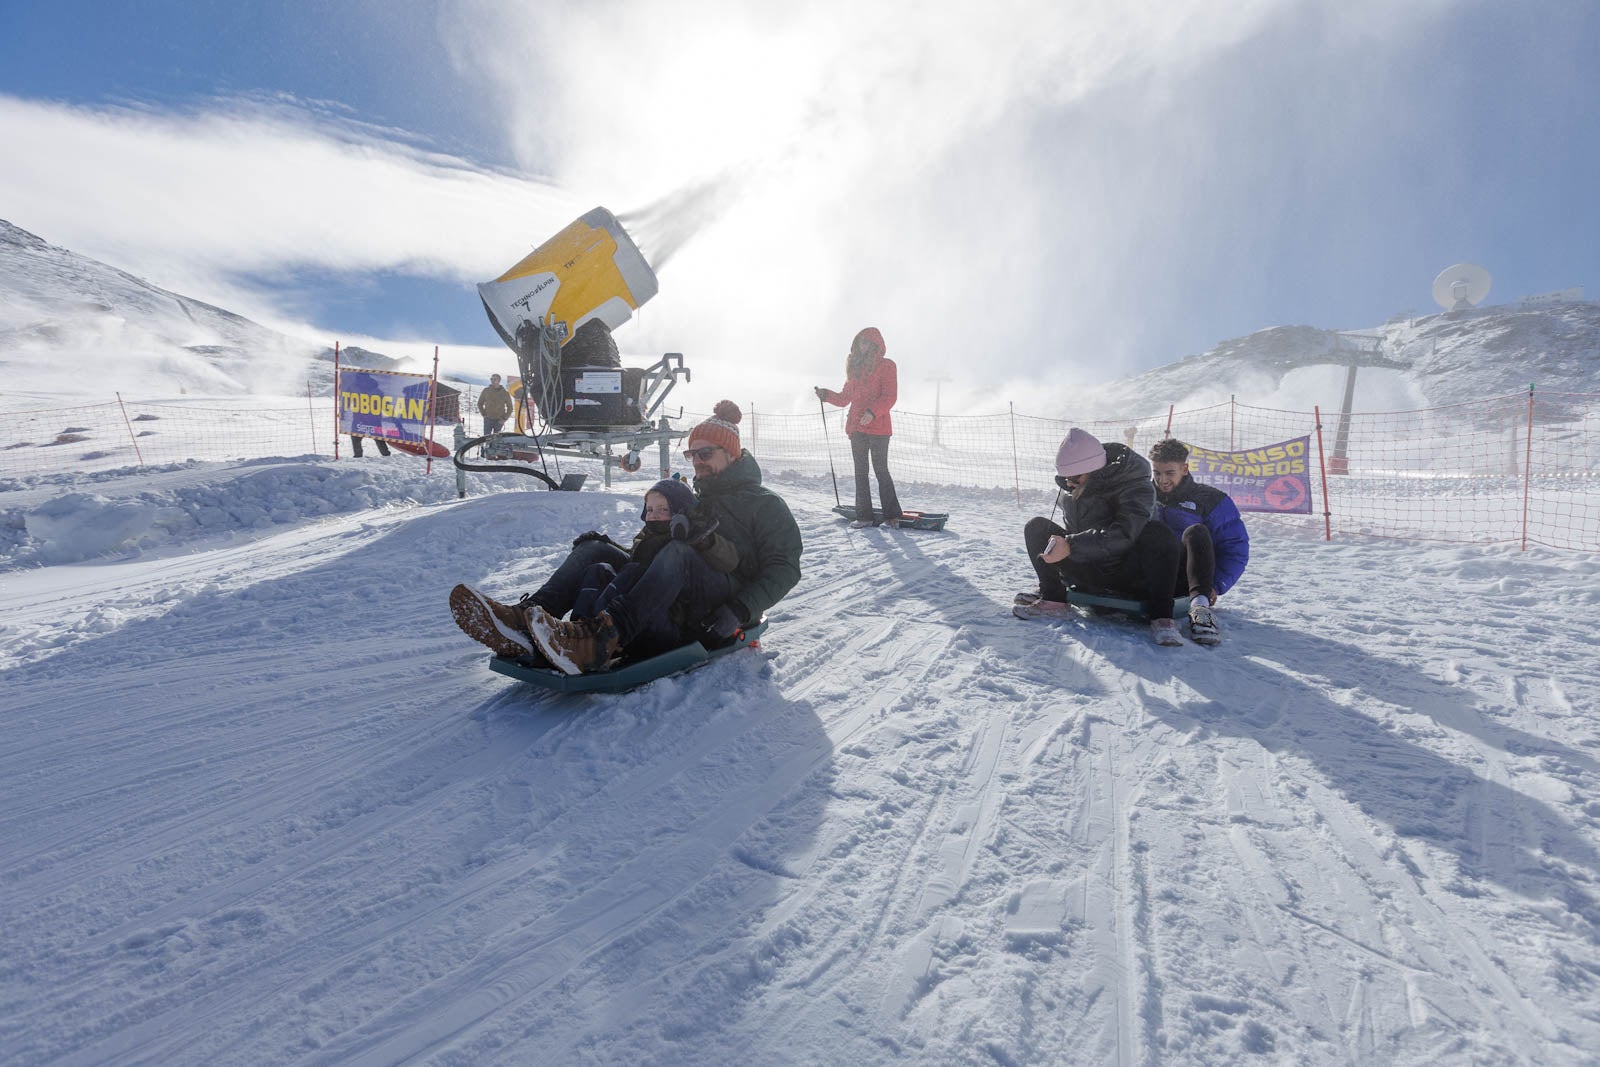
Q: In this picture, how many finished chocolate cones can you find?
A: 0